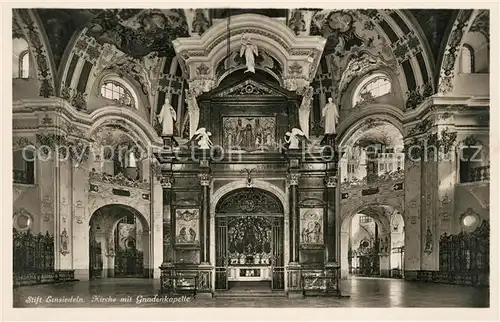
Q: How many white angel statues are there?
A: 3